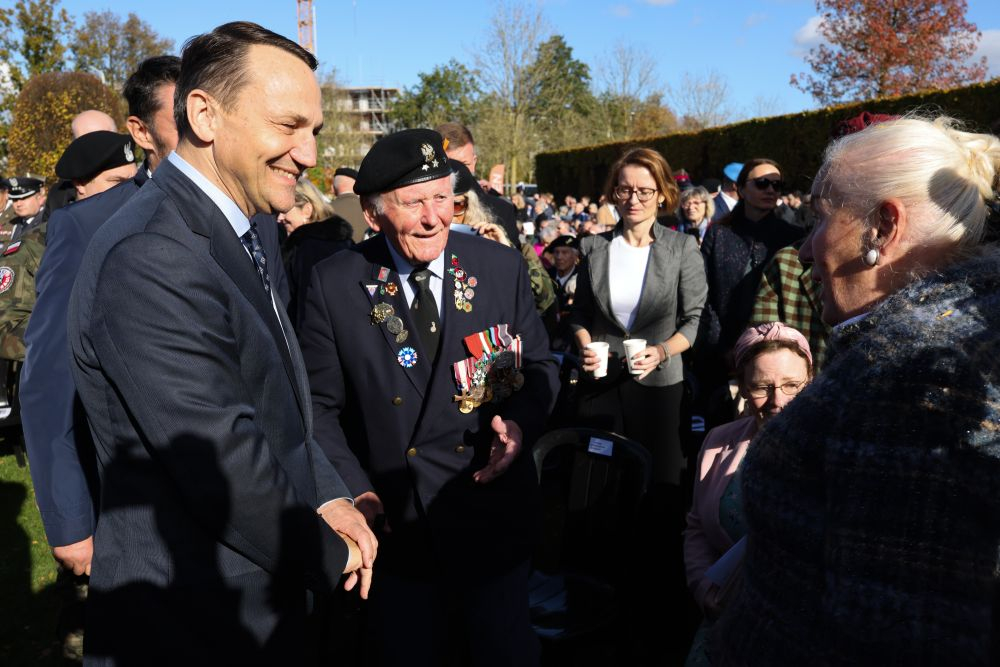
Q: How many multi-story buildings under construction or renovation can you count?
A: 1